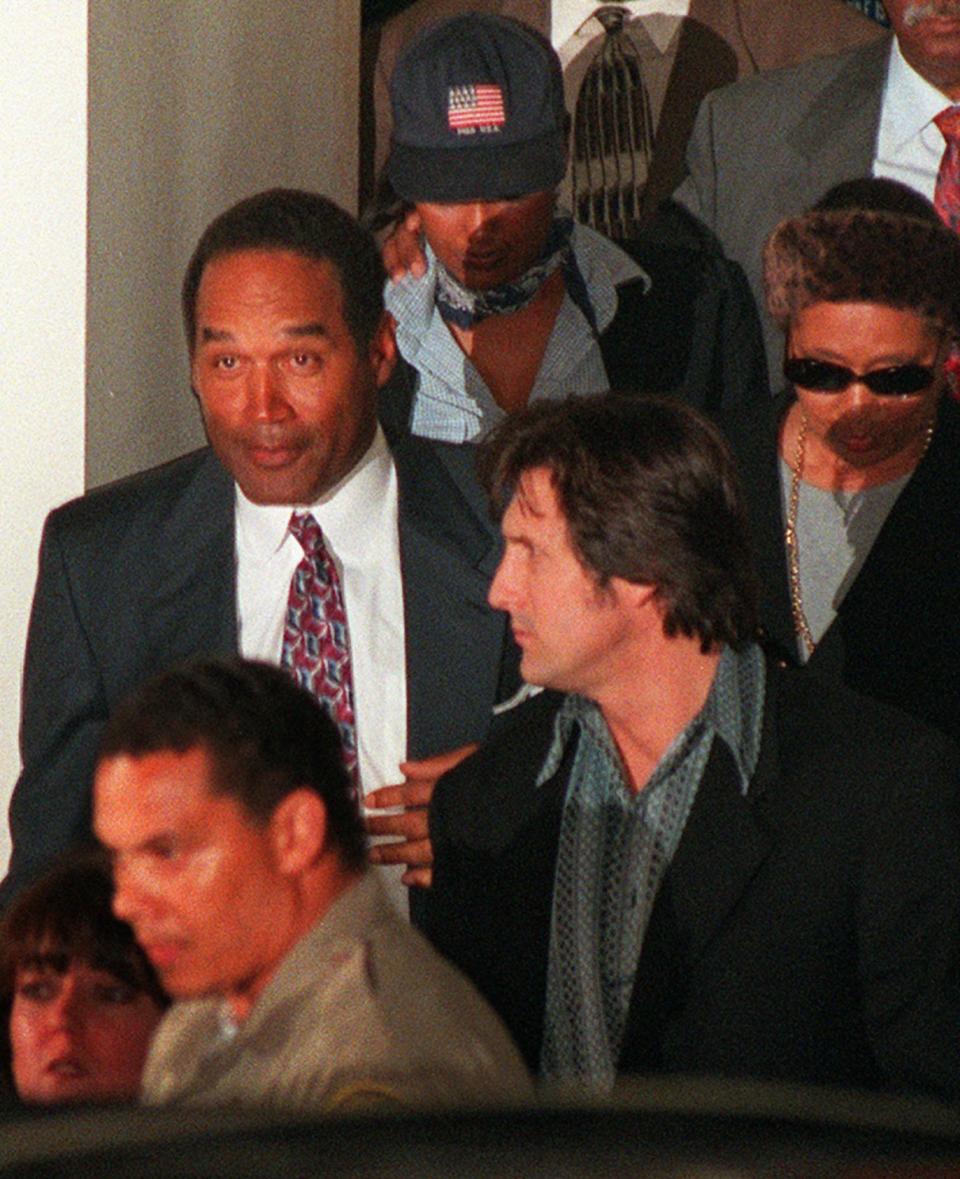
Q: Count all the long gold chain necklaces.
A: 1